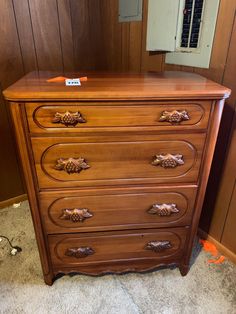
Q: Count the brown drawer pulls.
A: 8